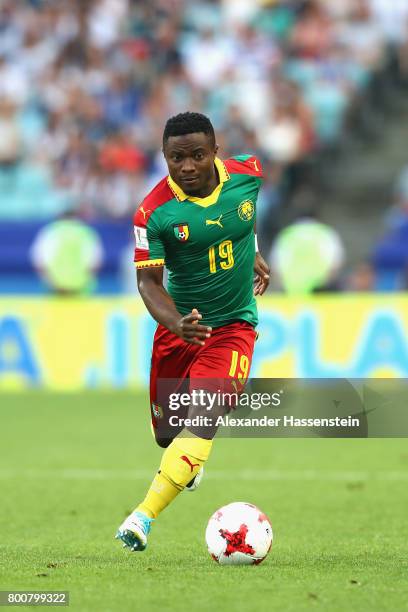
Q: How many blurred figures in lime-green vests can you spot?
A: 2